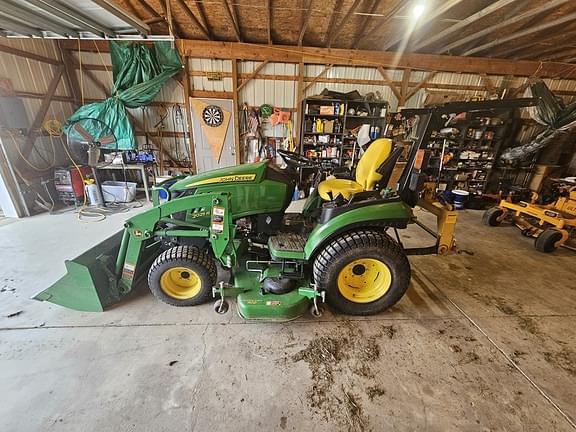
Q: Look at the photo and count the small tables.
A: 1